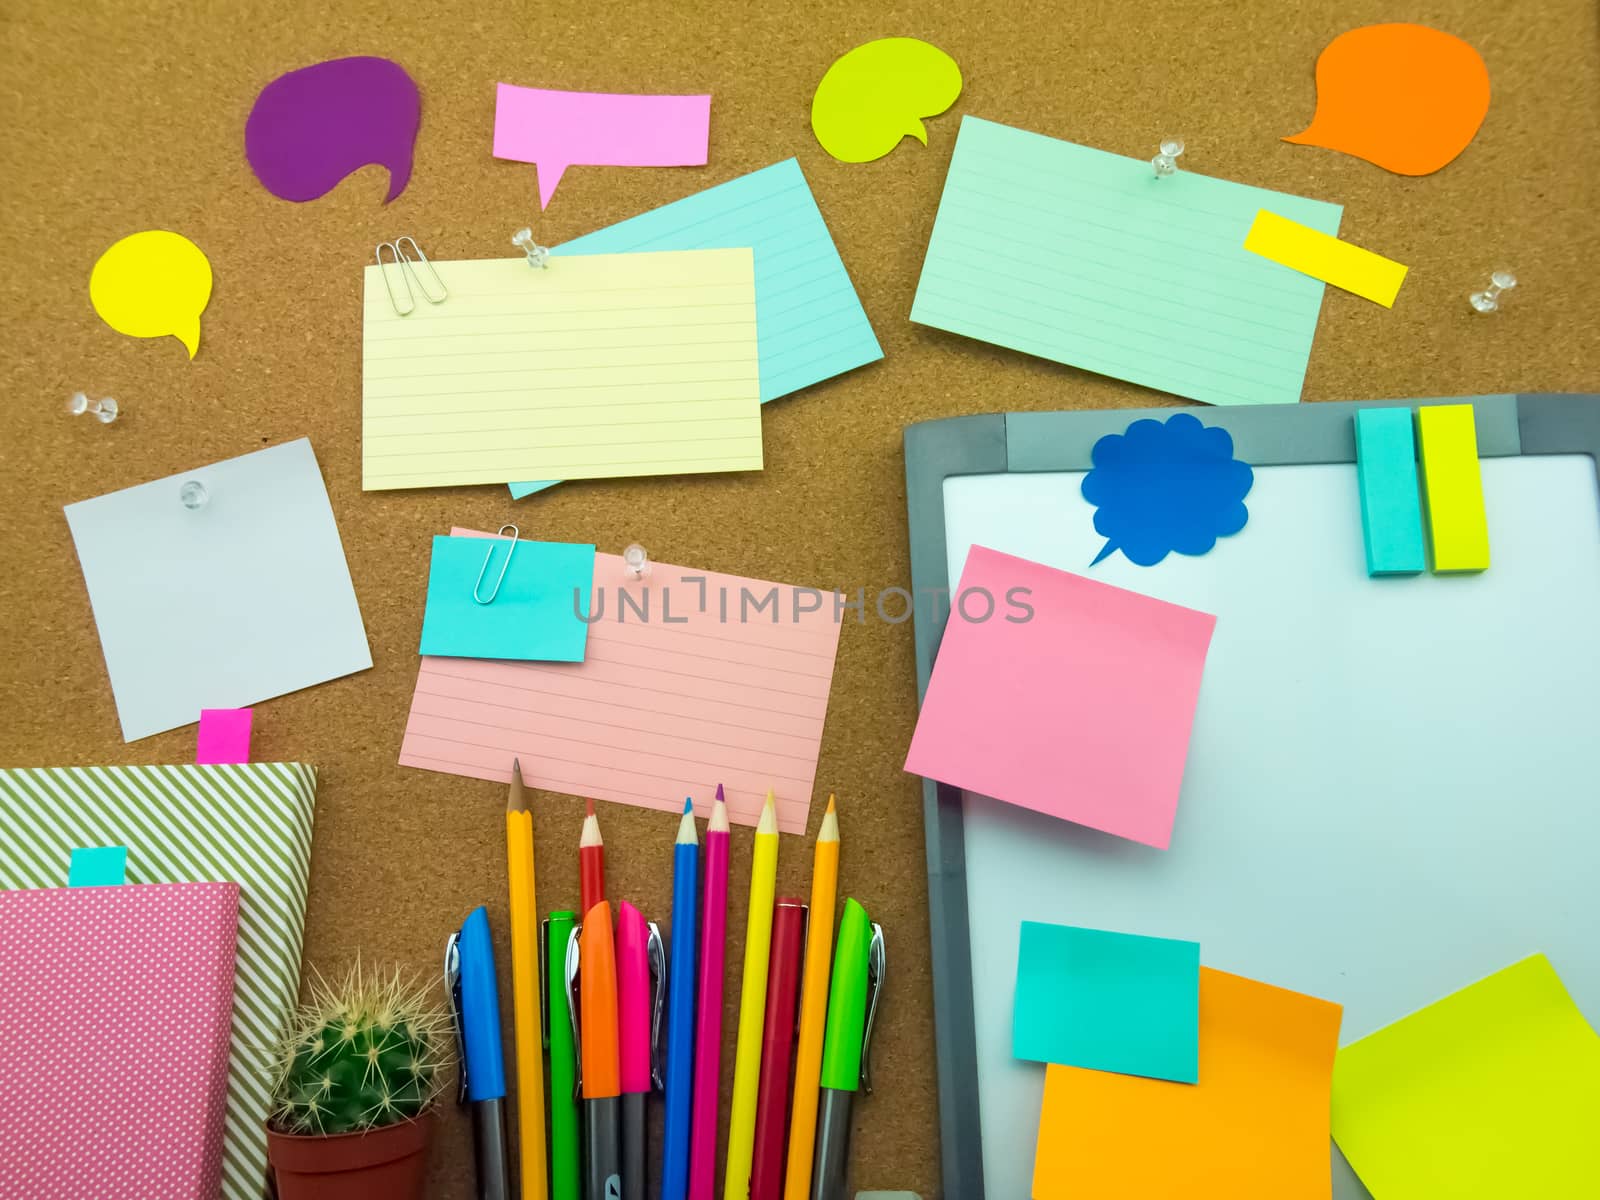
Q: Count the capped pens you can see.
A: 6